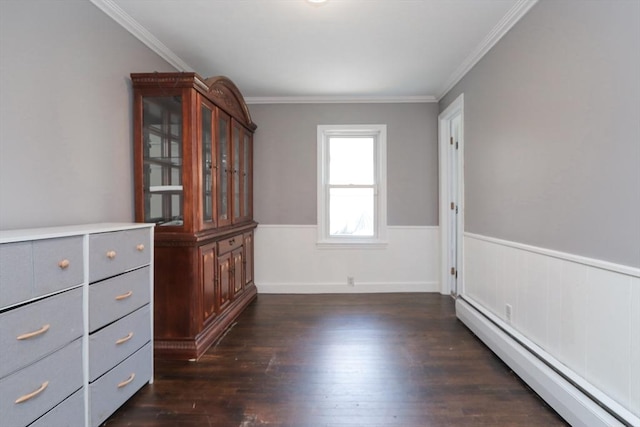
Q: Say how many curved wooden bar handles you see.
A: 5